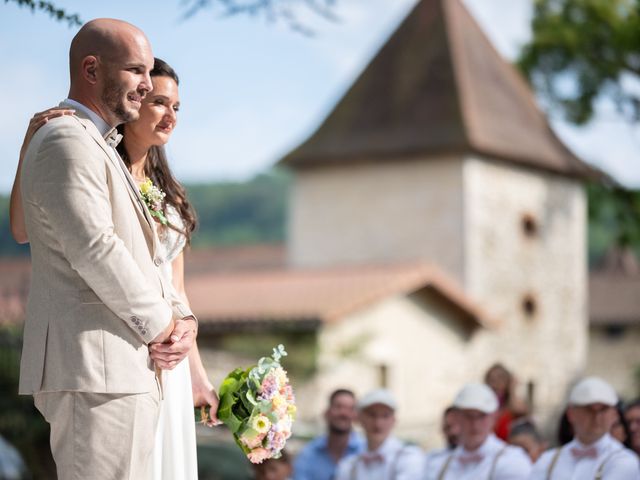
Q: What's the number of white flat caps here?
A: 3